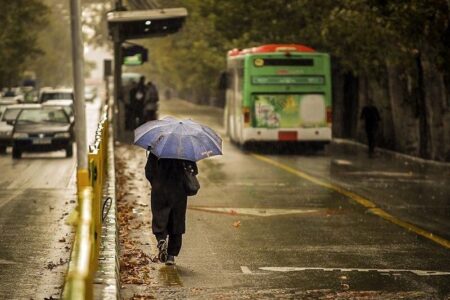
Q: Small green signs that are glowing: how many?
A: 1